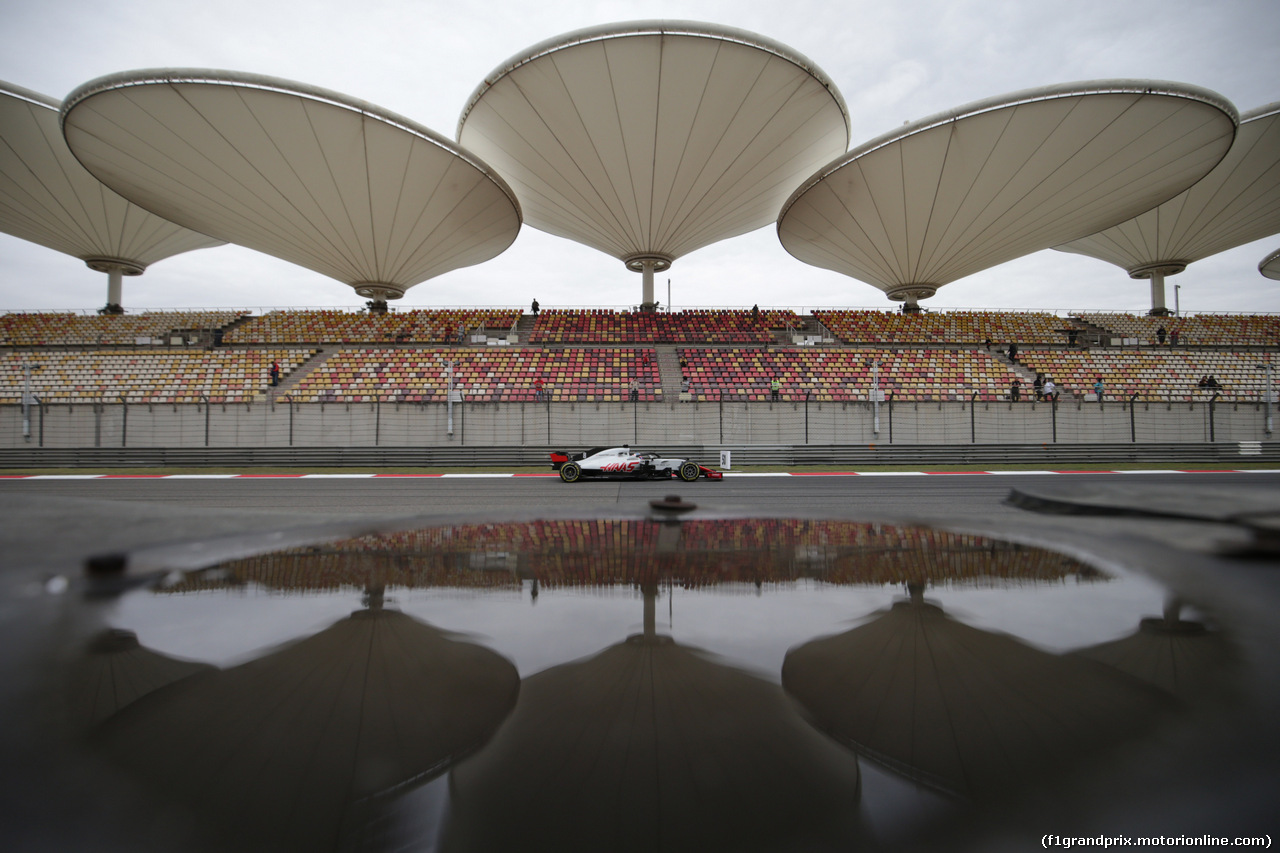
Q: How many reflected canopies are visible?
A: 5